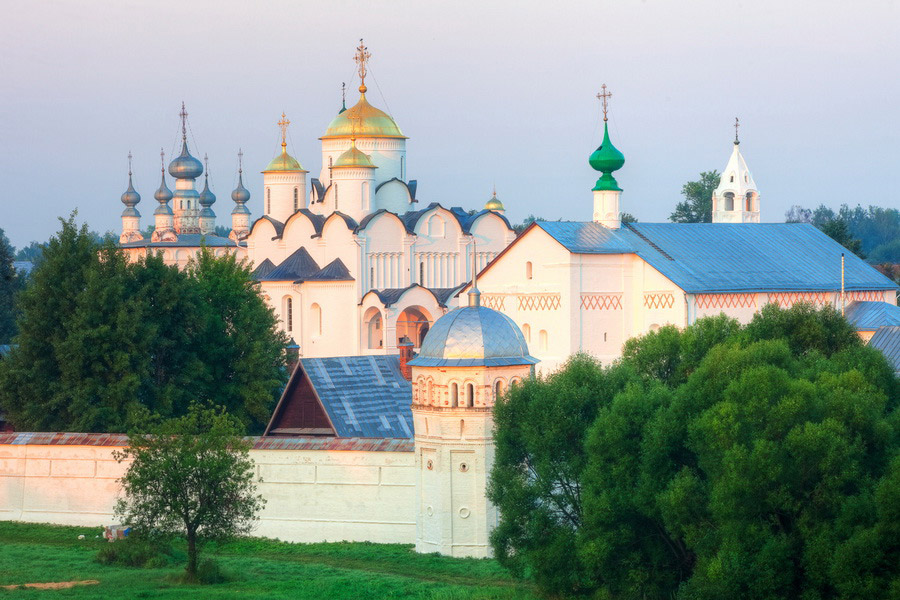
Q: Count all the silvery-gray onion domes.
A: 5